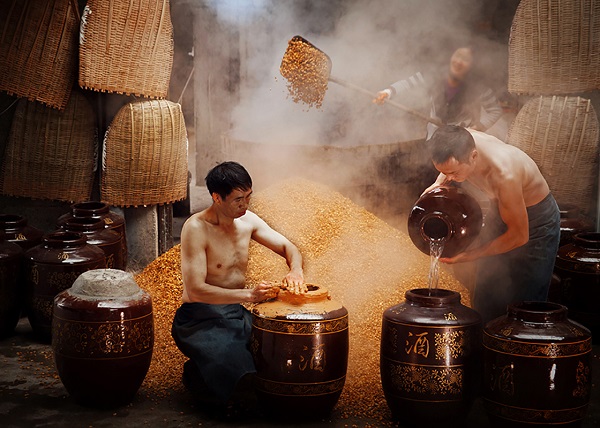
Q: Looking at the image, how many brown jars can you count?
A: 12